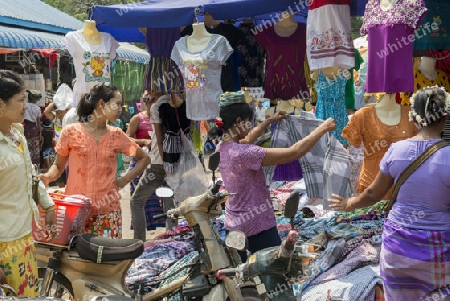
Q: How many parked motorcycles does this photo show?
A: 2